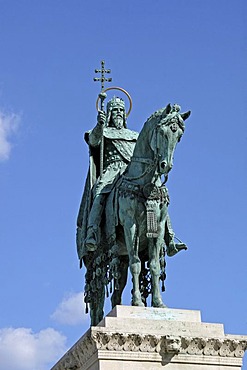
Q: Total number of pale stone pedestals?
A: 1